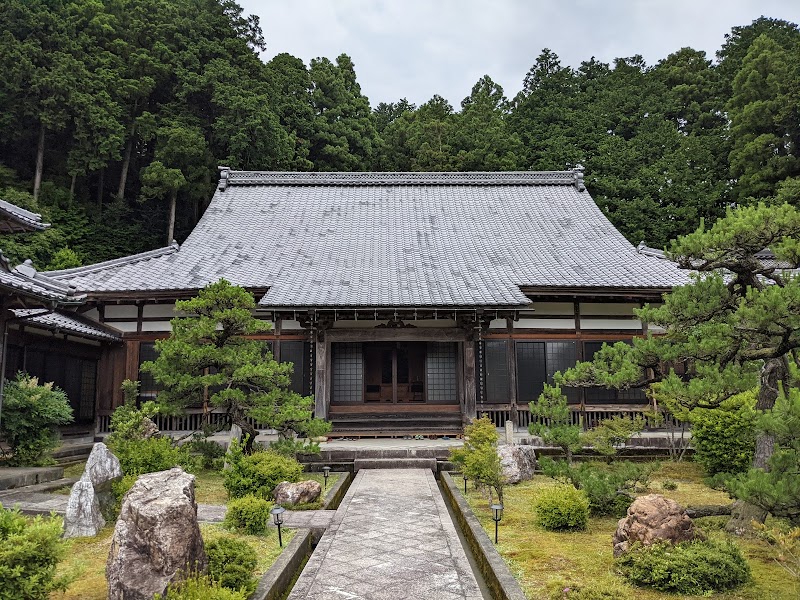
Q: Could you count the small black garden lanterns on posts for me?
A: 4